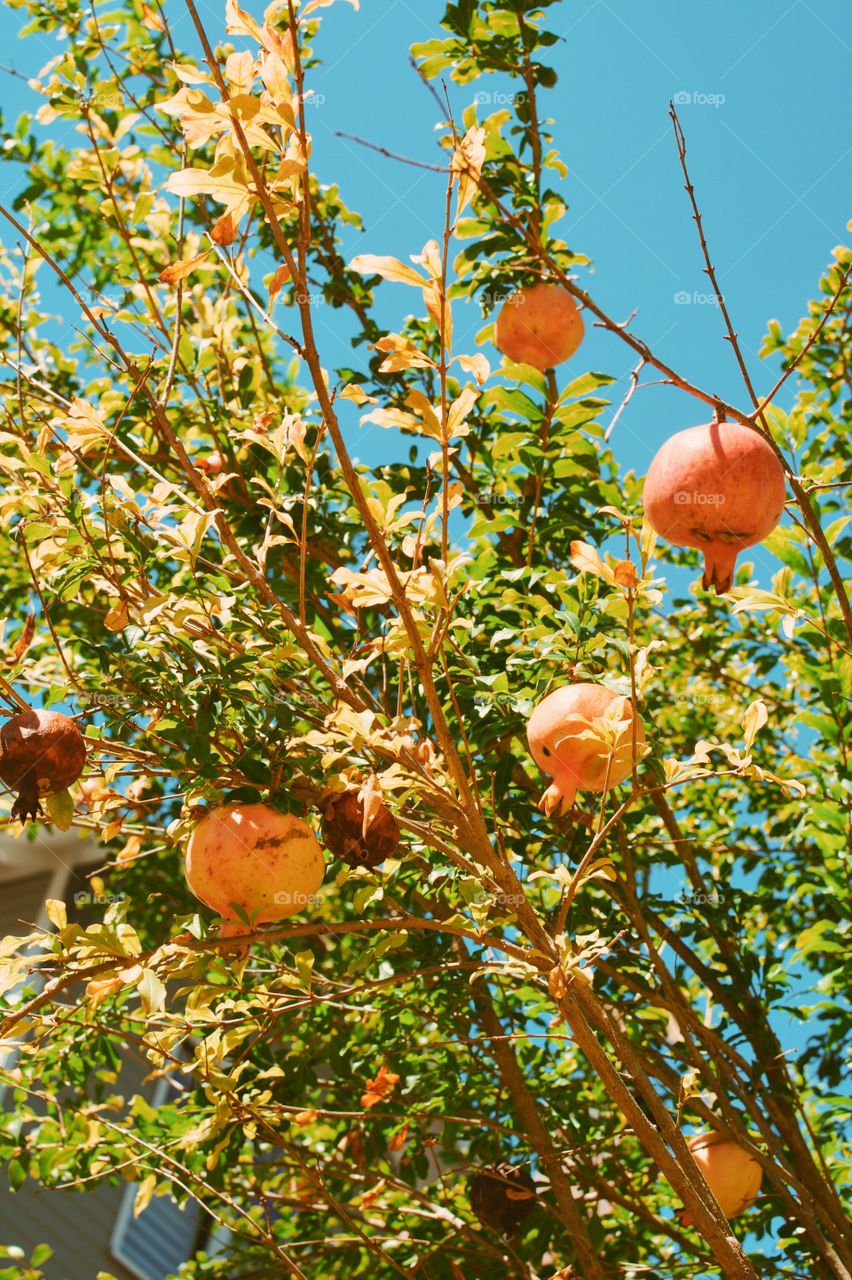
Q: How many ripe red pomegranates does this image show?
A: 5